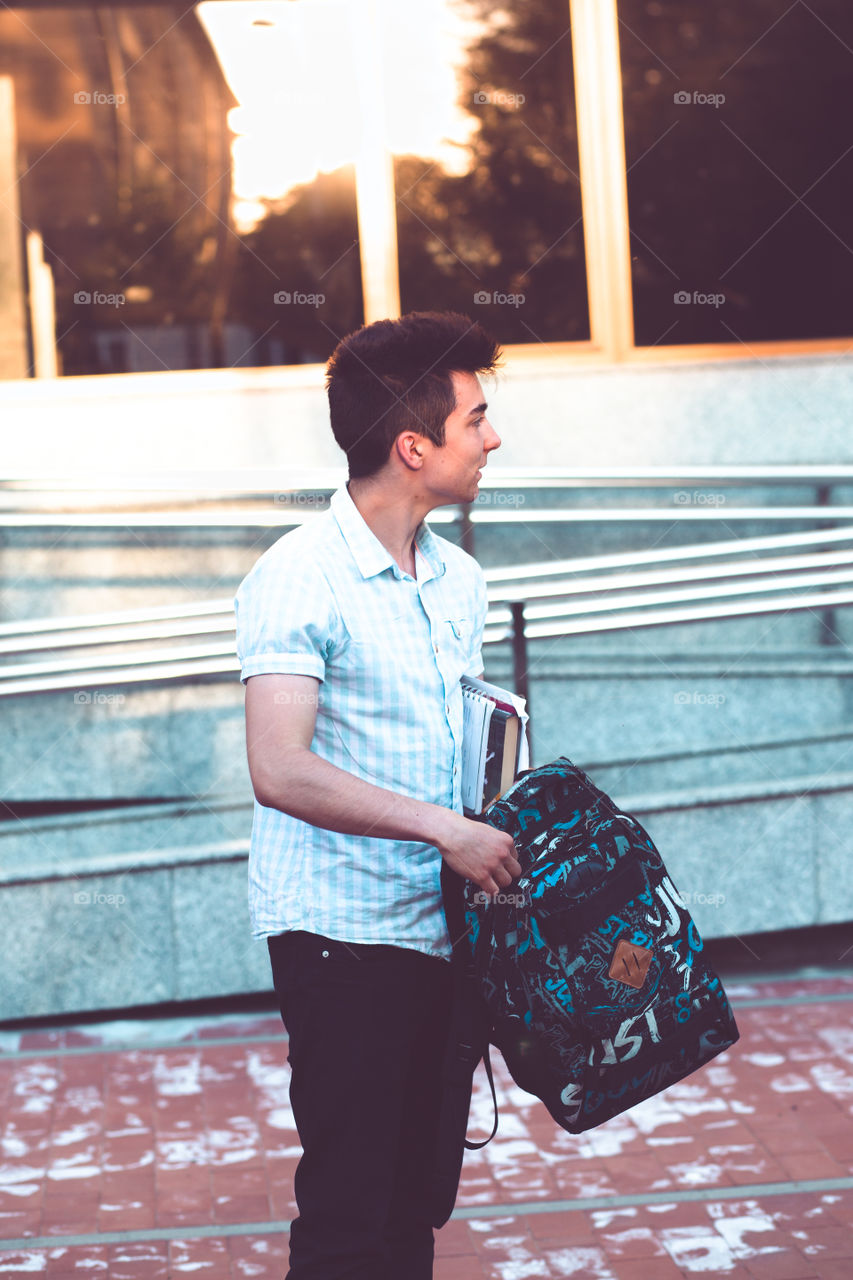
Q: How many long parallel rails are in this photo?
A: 6